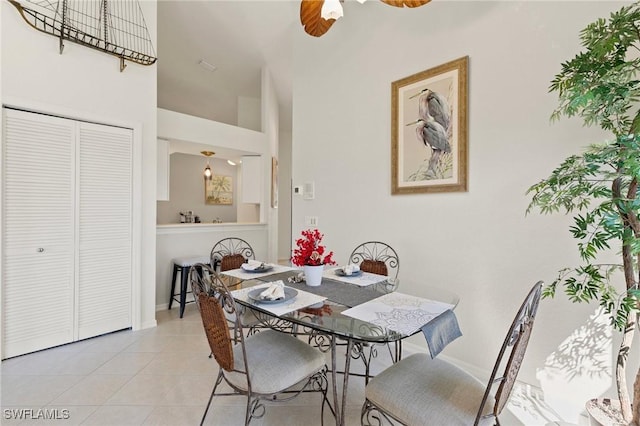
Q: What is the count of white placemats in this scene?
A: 4